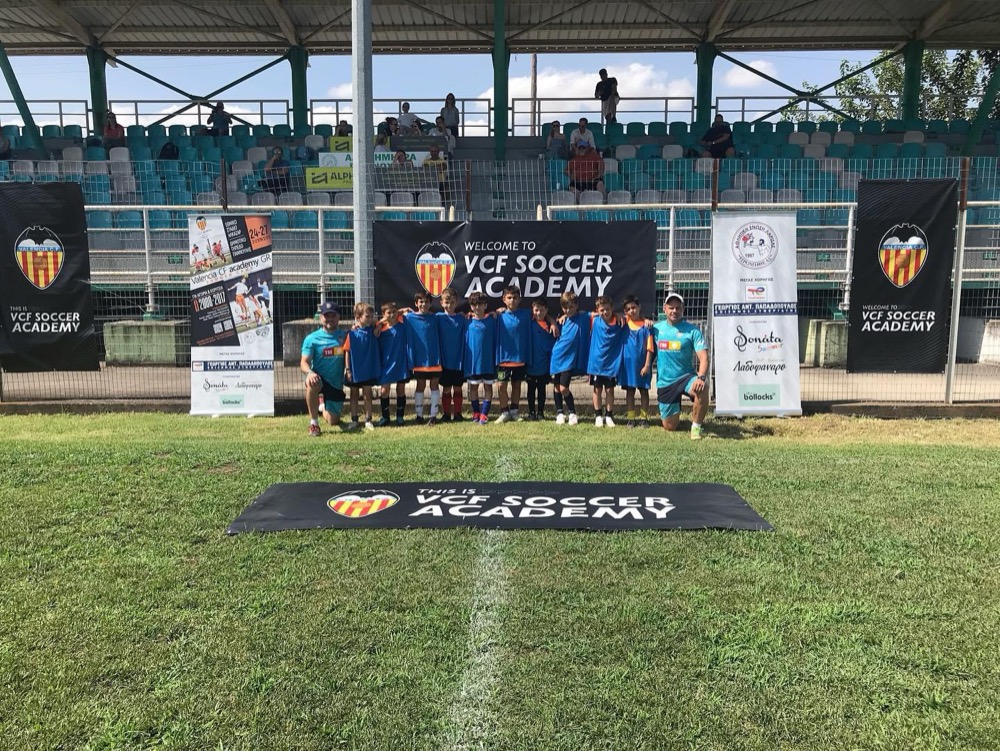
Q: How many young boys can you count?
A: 10